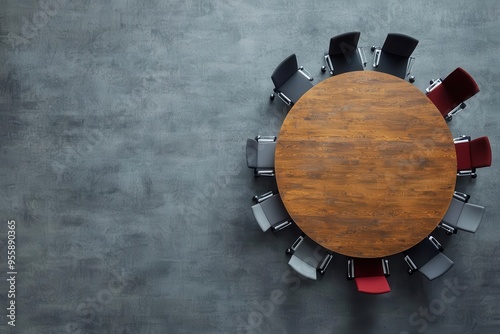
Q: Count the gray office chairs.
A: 5